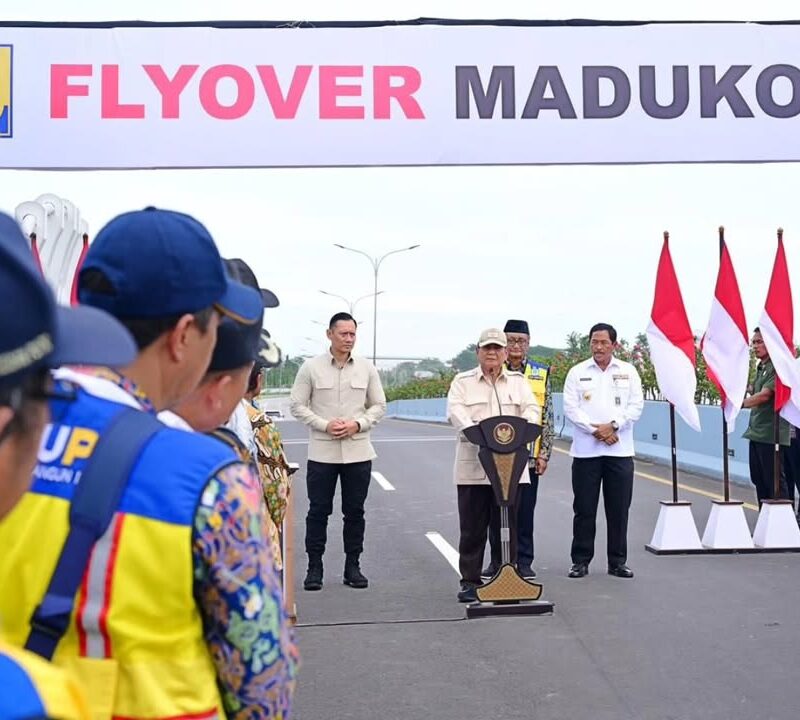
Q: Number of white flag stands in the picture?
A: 3